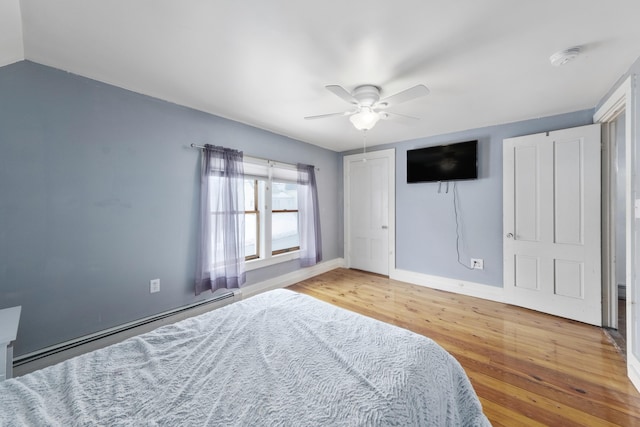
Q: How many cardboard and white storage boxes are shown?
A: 0